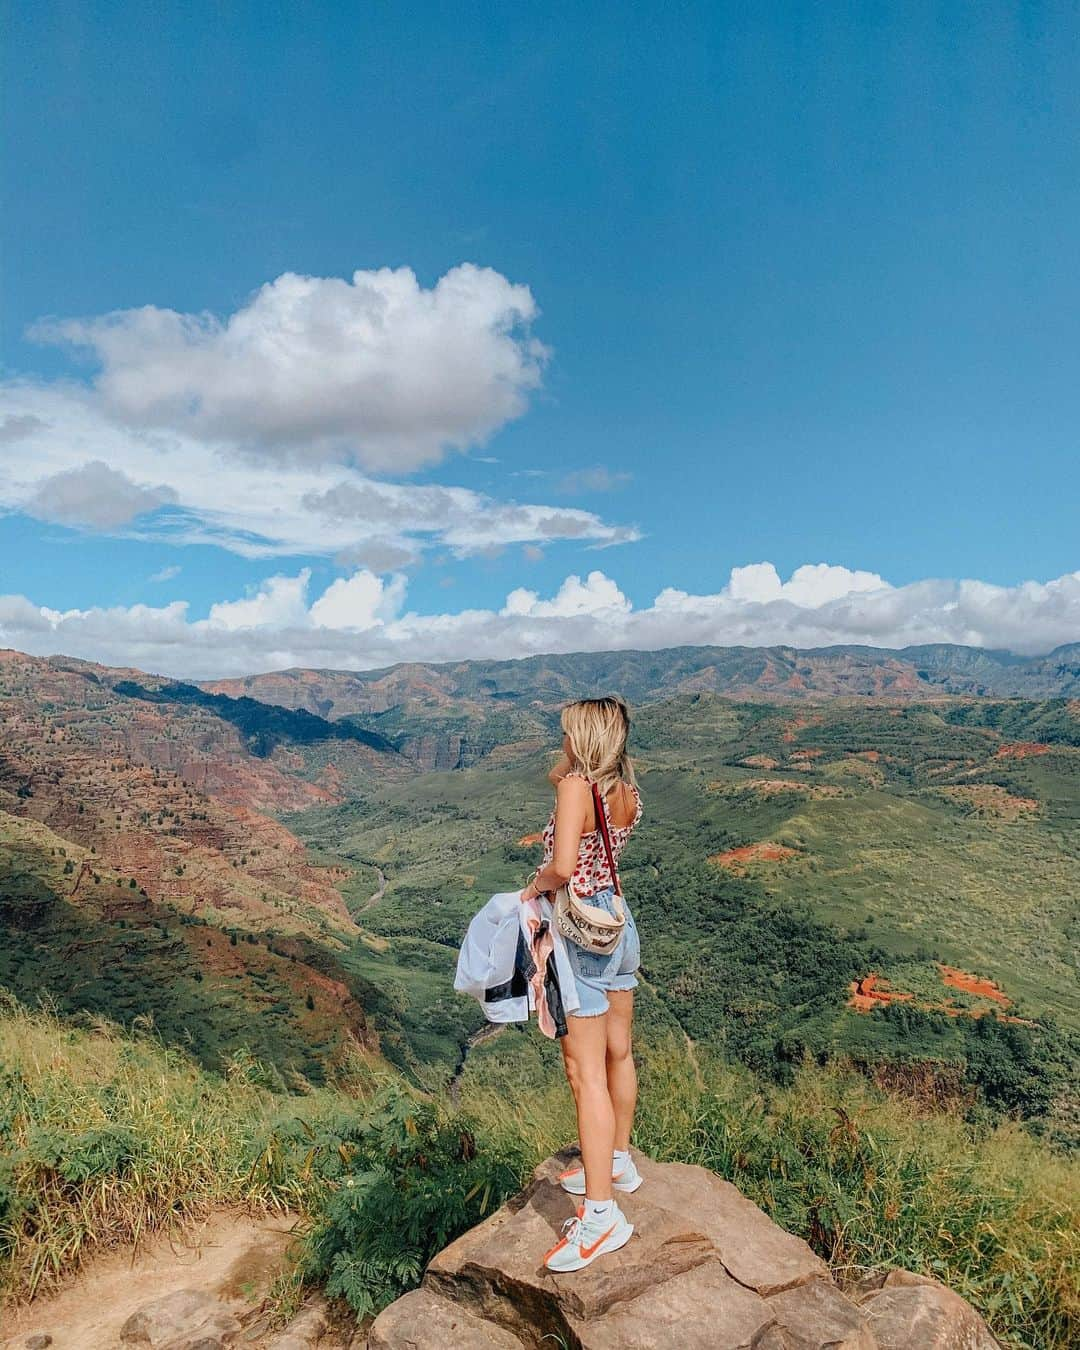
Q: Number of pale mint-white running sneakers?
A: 2